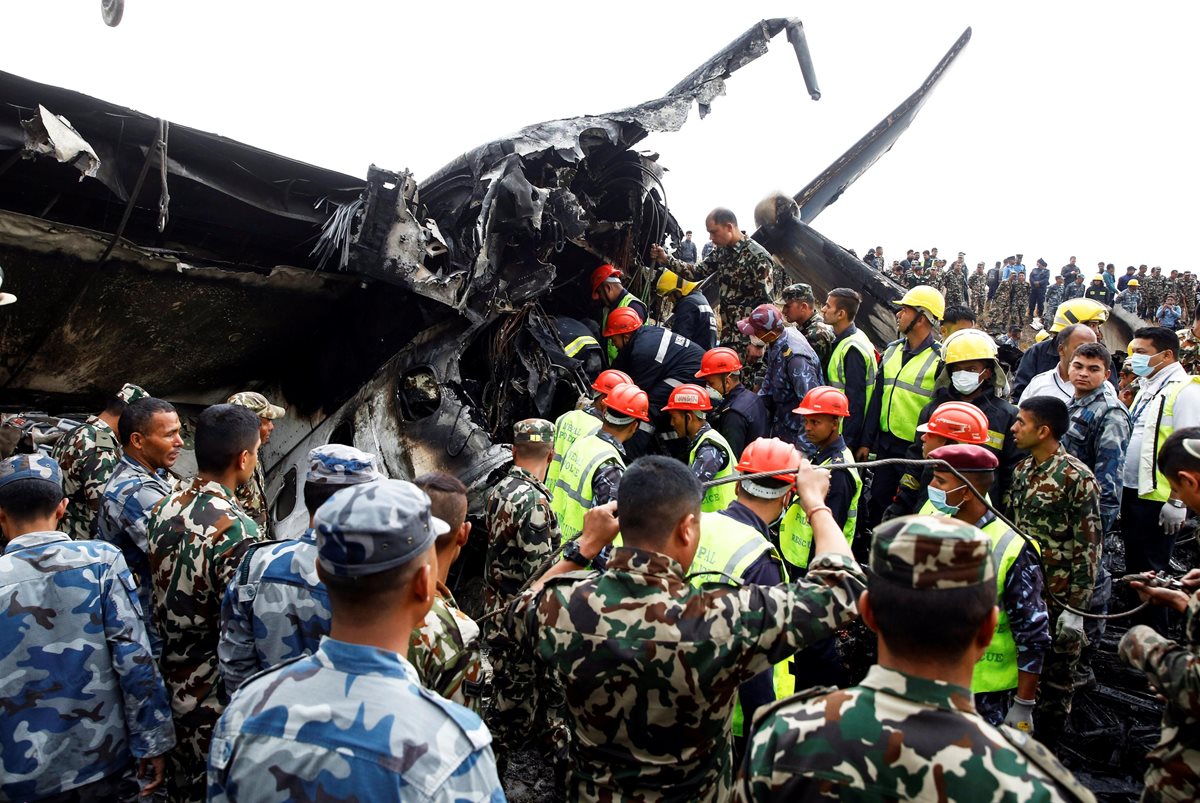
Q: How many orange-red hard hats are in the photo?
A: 9